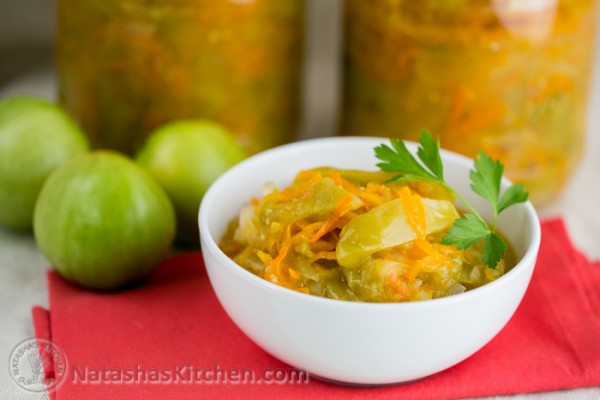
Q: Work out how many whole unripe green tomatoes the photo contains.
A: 3